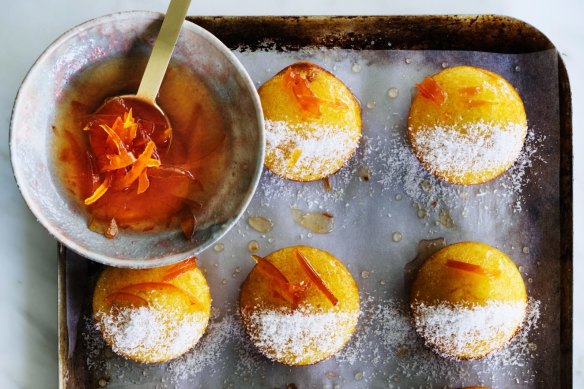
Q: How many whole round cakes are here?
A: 5